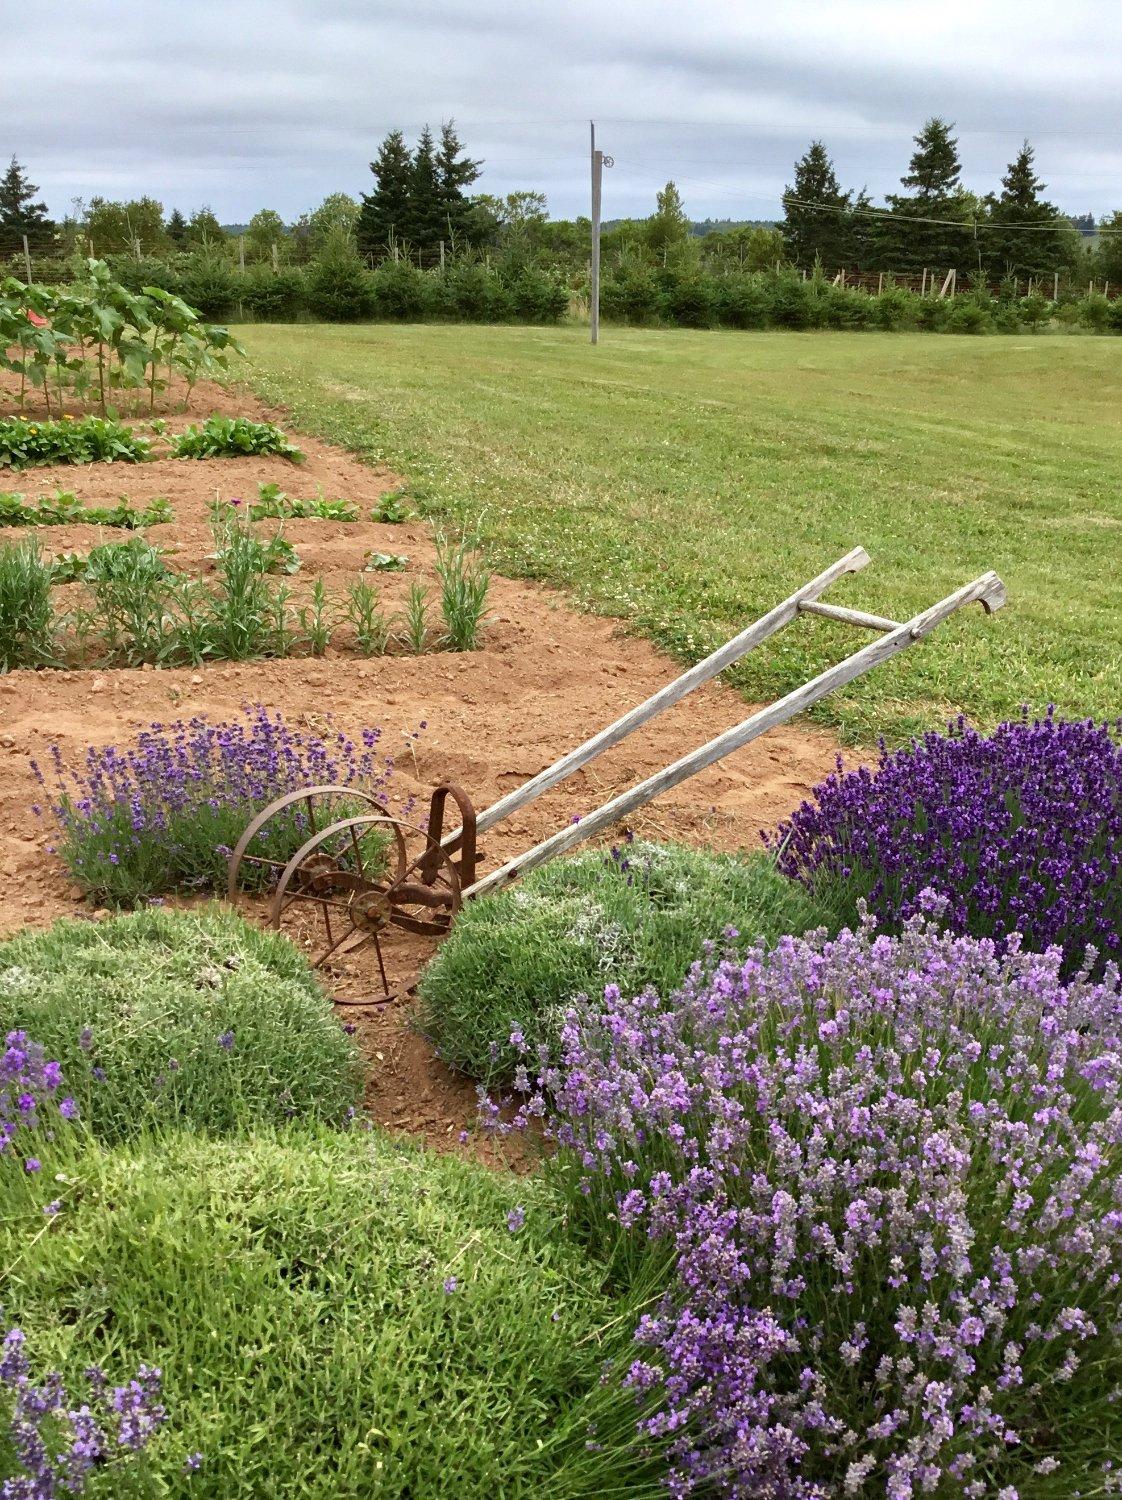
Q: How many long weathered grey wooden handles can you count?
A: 2